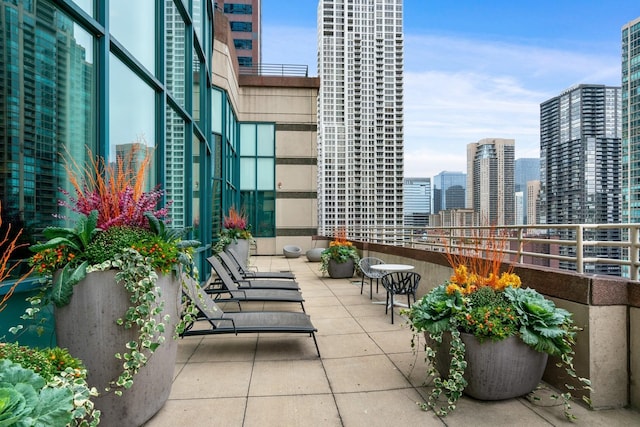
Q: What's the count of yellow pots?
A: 0